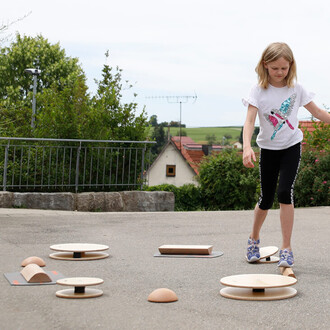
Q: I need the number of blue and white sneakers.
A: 2